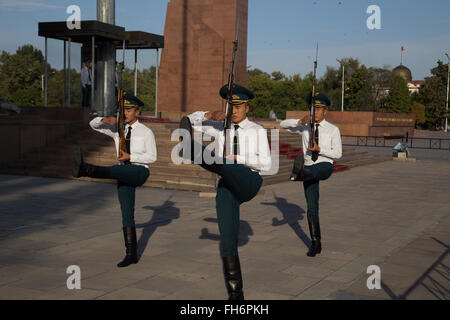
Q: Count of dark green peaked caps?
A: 3